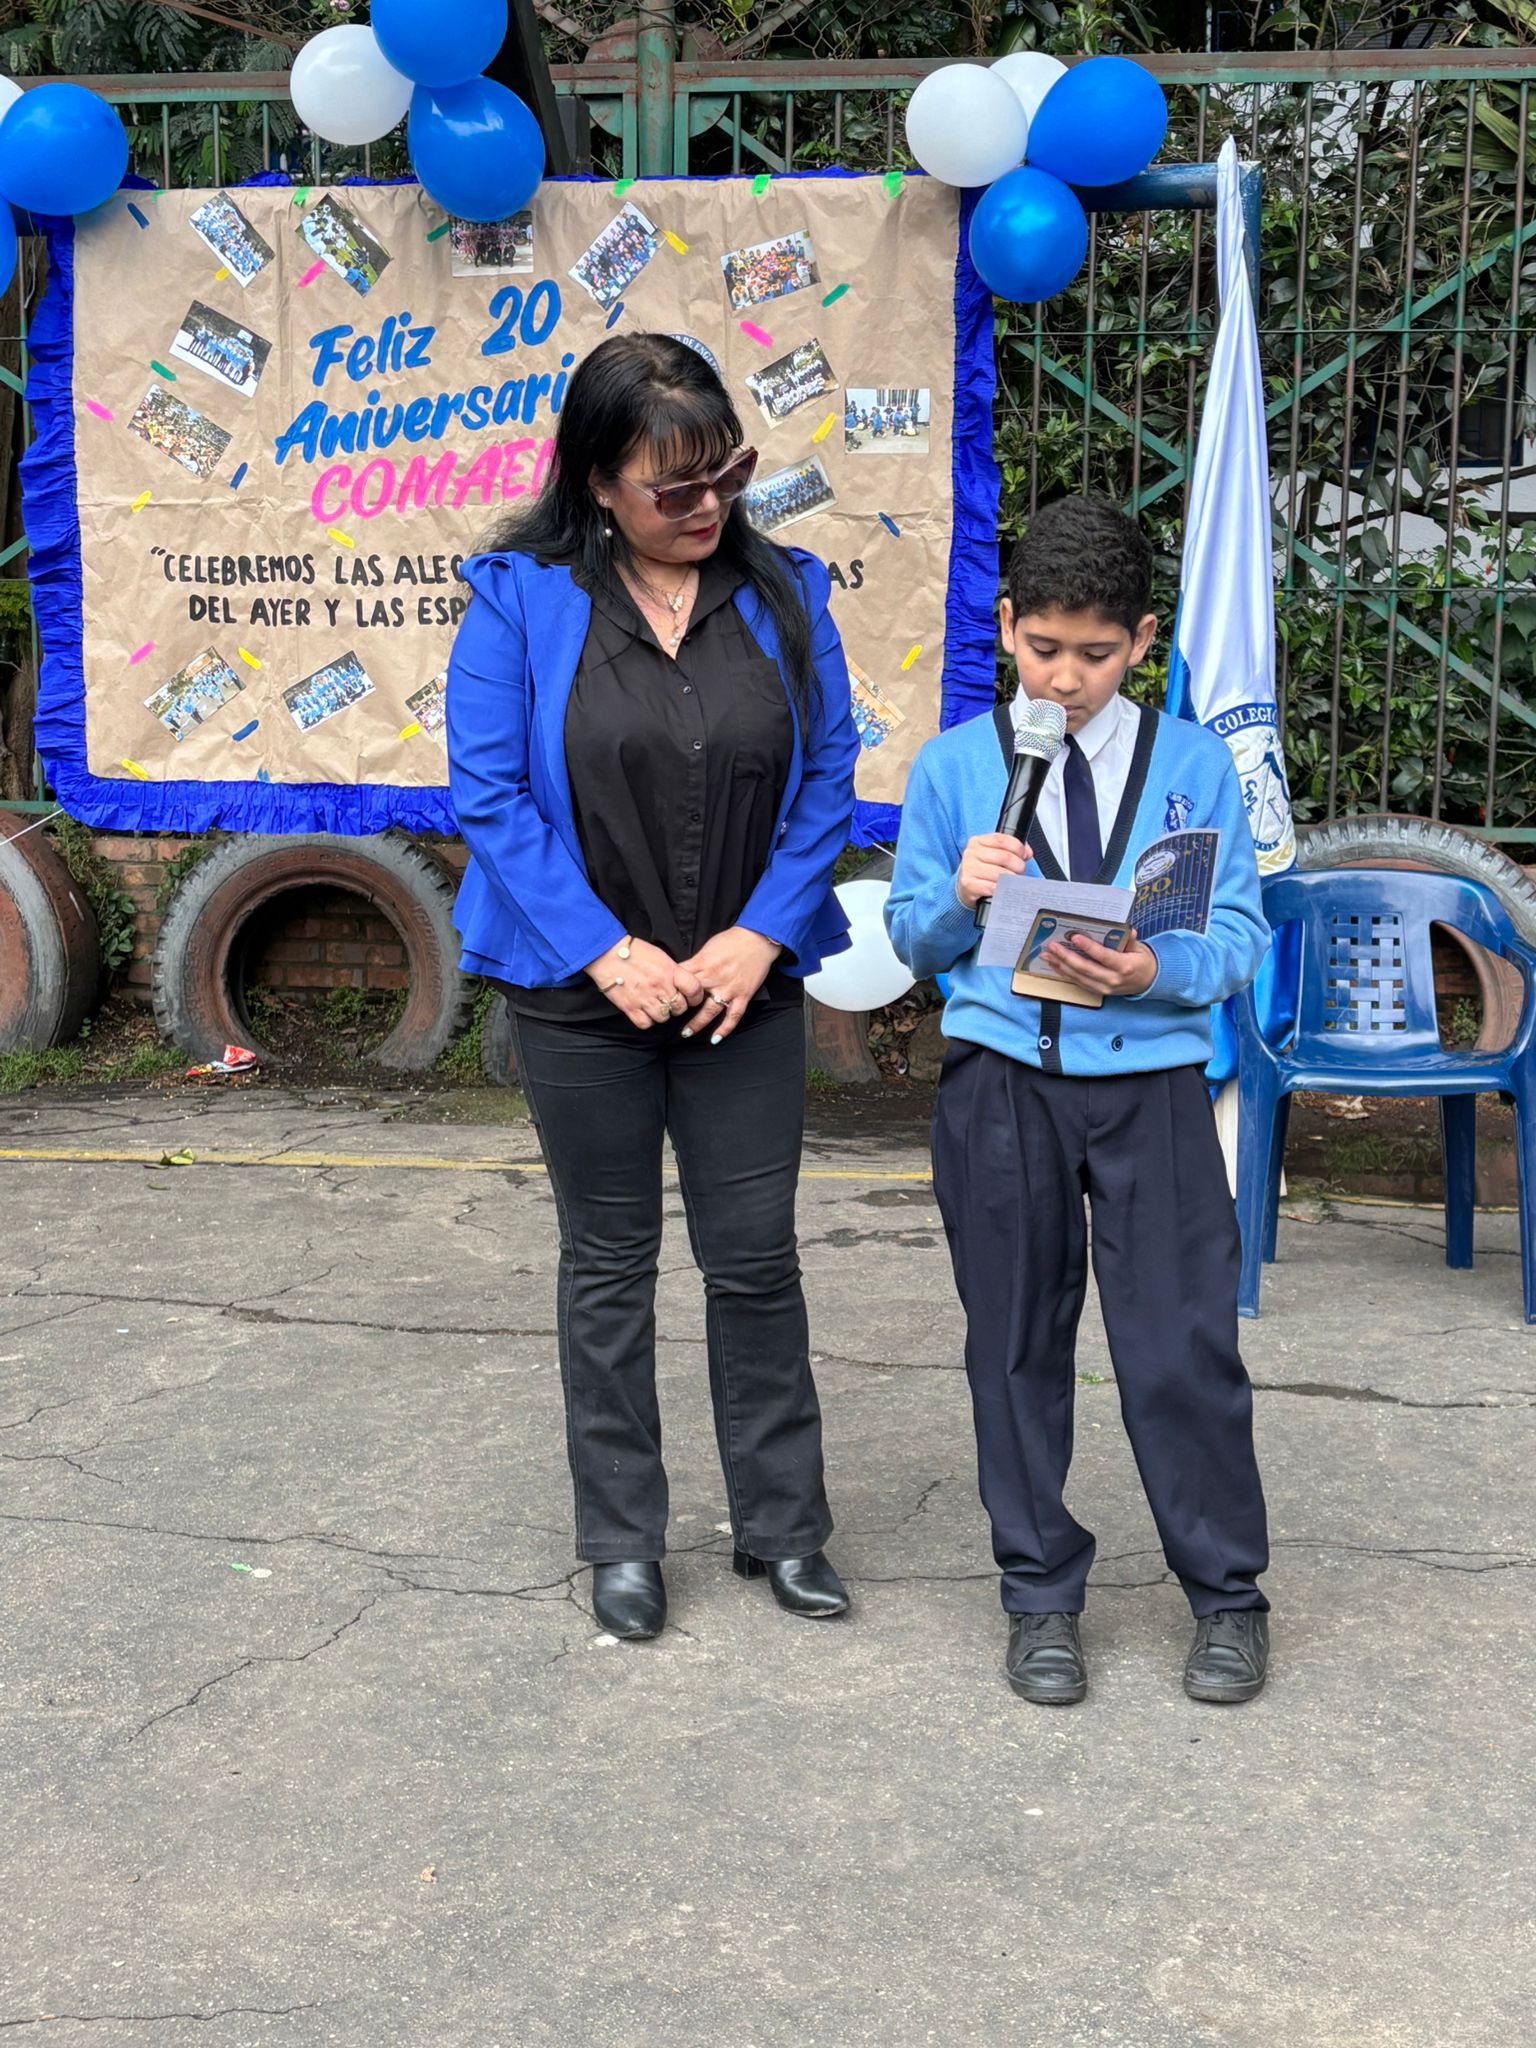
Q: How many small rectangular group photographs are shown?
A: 14